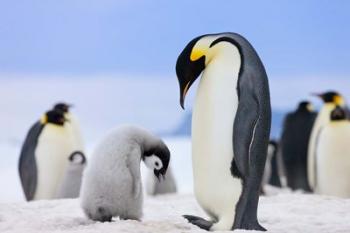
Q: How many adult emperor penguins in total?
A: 6